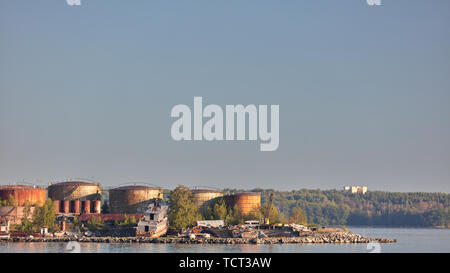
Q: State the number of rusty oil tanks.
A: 5